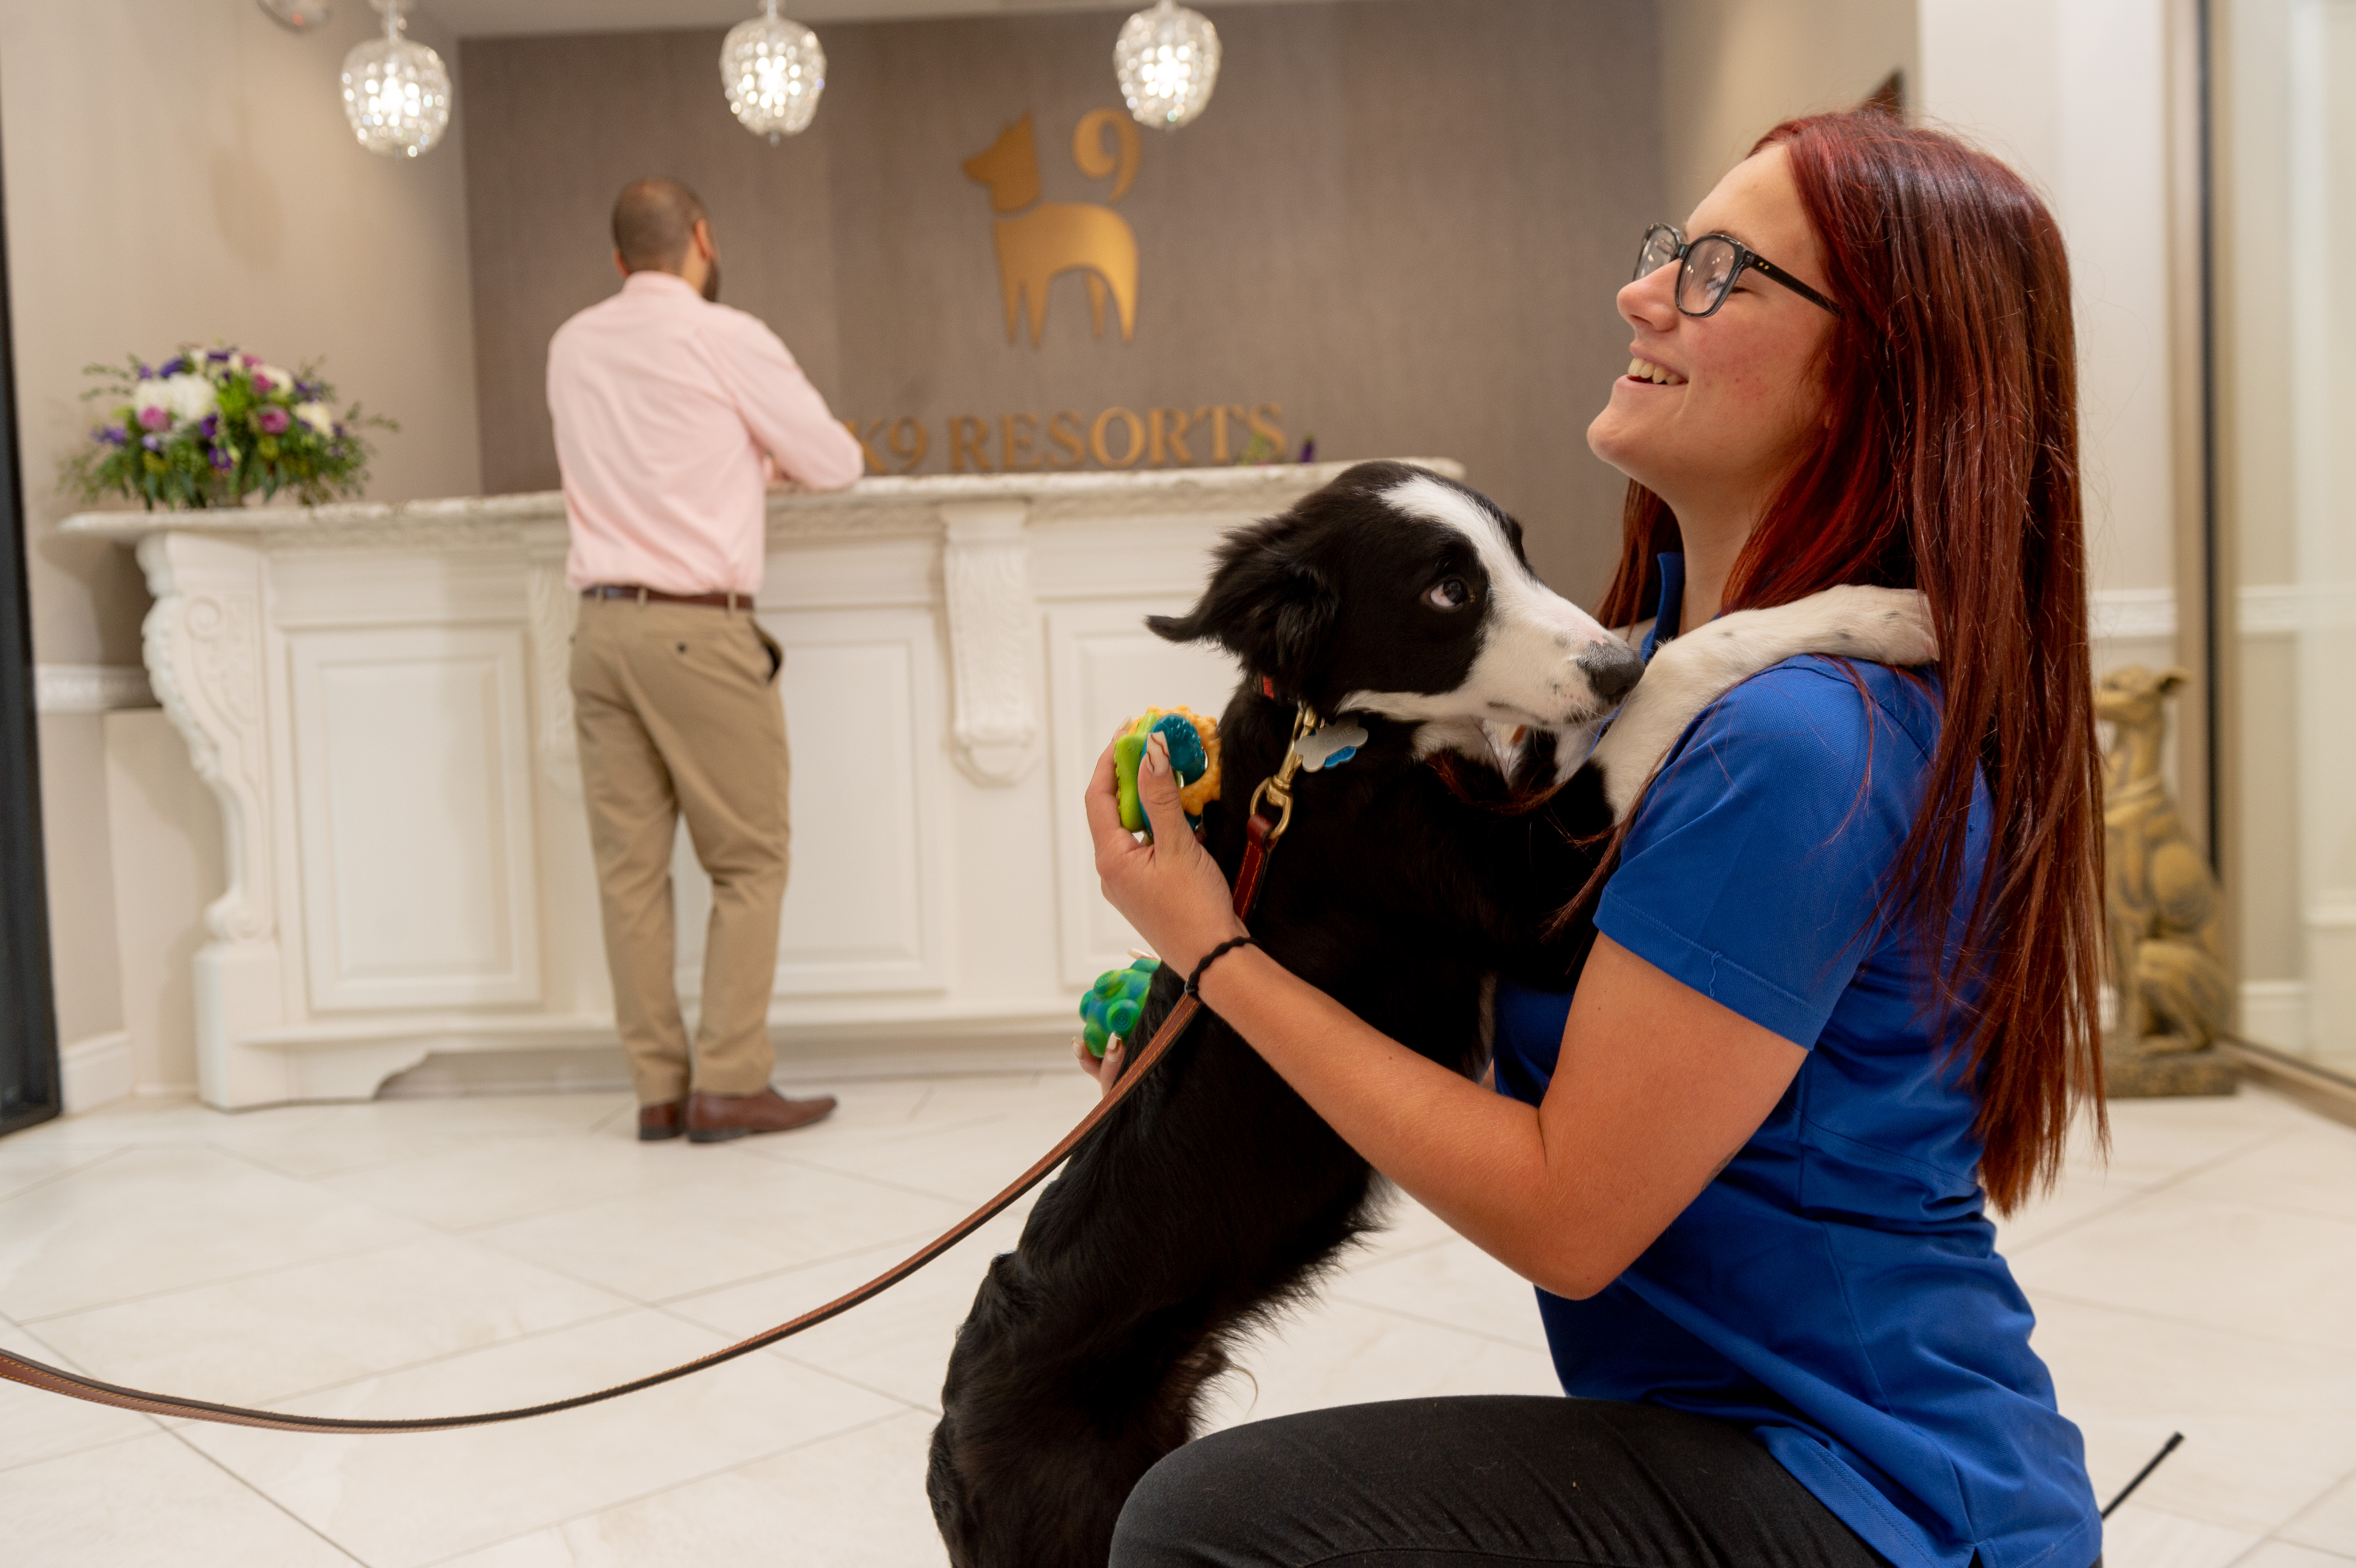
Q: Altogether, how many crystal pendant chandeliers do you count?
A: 3